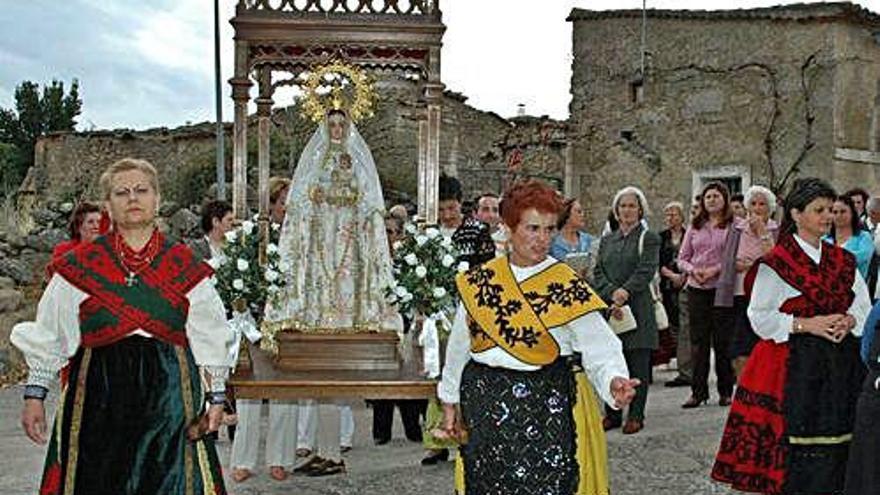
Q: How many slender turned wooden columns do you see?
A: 4